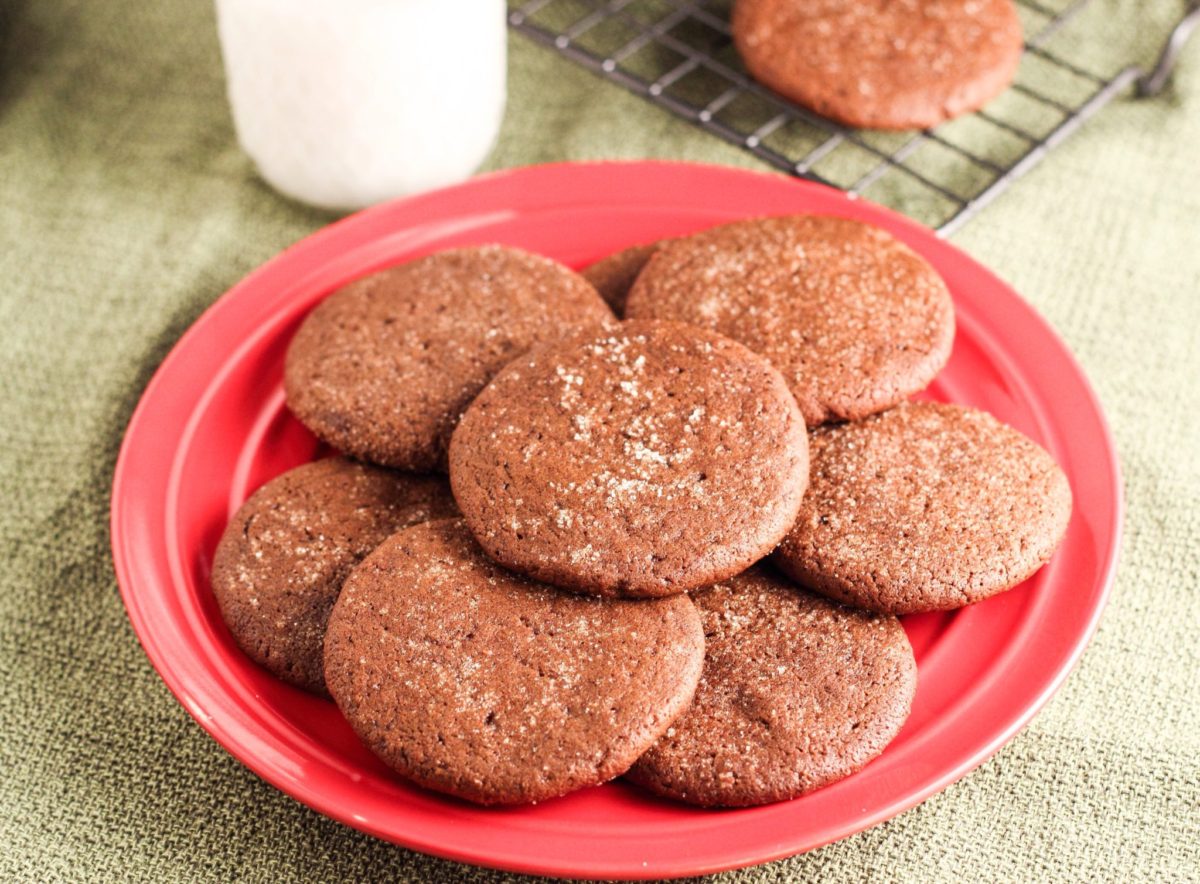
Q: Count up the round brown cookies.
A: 9